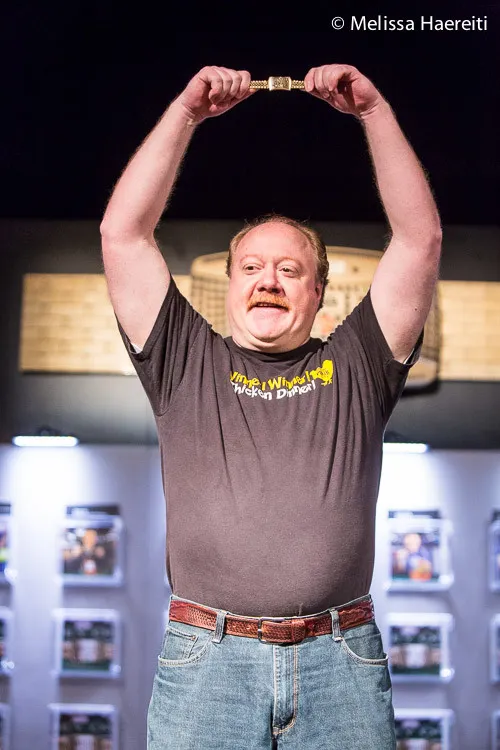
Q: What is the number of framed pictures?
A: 12